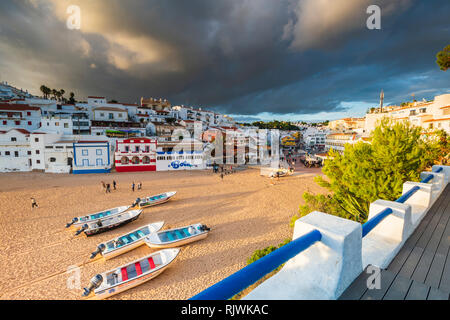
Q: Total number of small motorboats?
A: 6